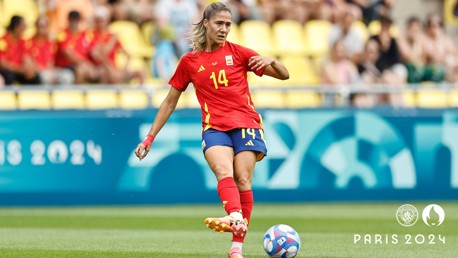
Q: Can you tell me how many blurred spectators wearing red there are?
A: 4